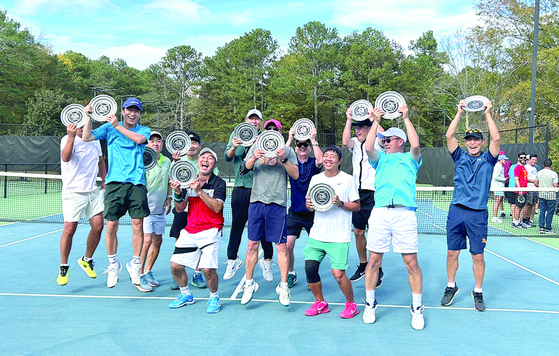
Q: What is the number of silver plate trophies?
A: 12